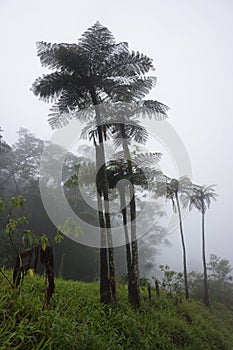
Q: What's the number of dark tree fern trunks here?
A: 6